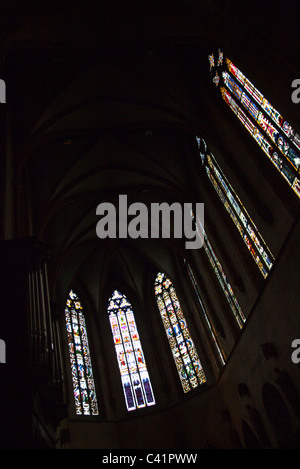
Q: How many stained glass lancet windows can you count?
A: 7